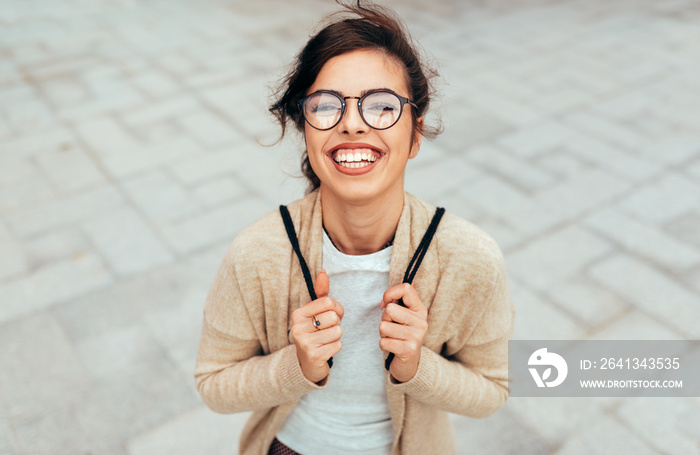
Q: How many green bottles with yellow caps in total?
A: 0